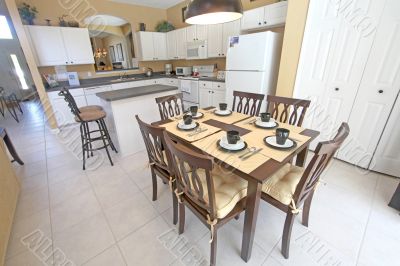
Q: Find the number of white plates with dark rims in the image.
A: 6